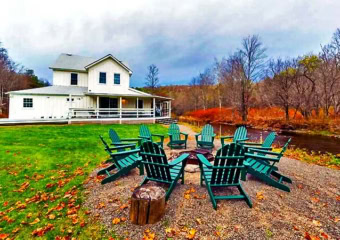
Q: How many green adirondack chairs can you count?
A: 10